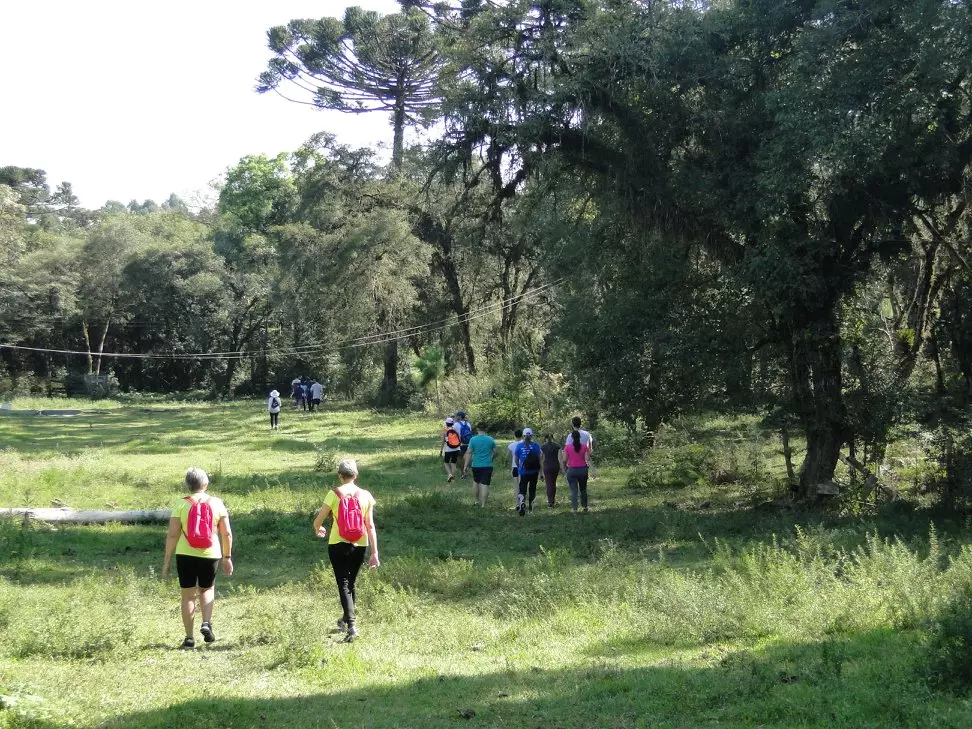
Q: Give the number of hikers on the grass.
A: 15